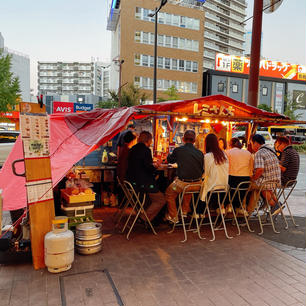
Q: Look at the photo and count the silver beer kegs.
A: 1